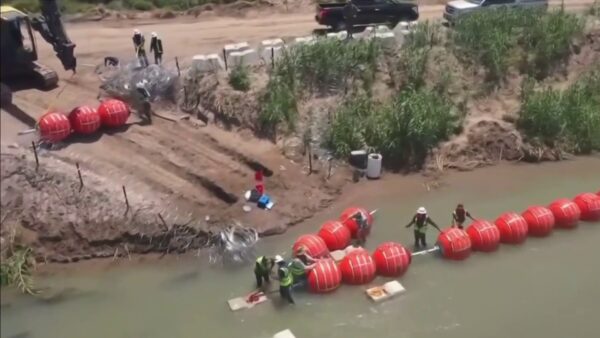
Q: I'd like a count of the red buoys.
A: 15